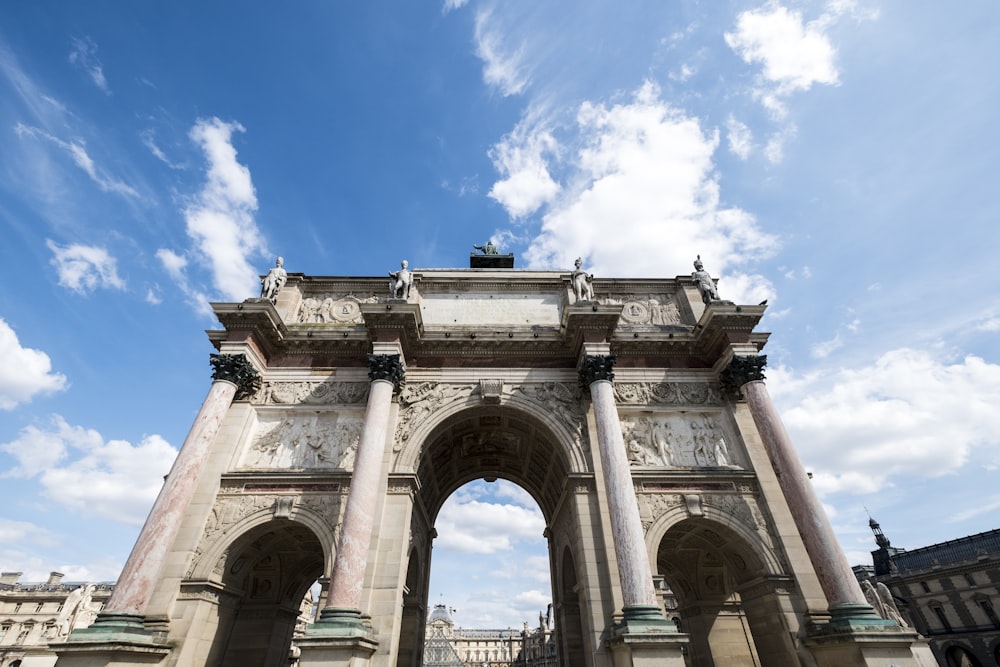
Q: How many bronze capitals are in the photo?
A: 4